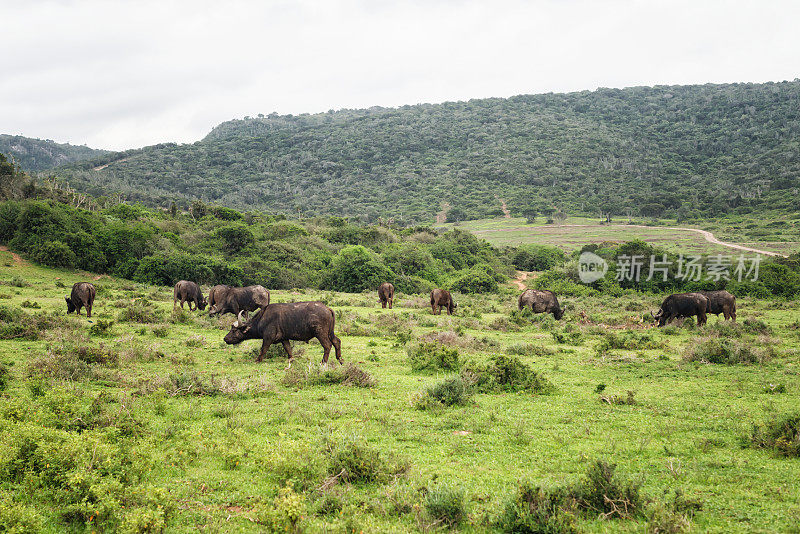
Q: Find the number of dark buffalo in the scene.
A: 10